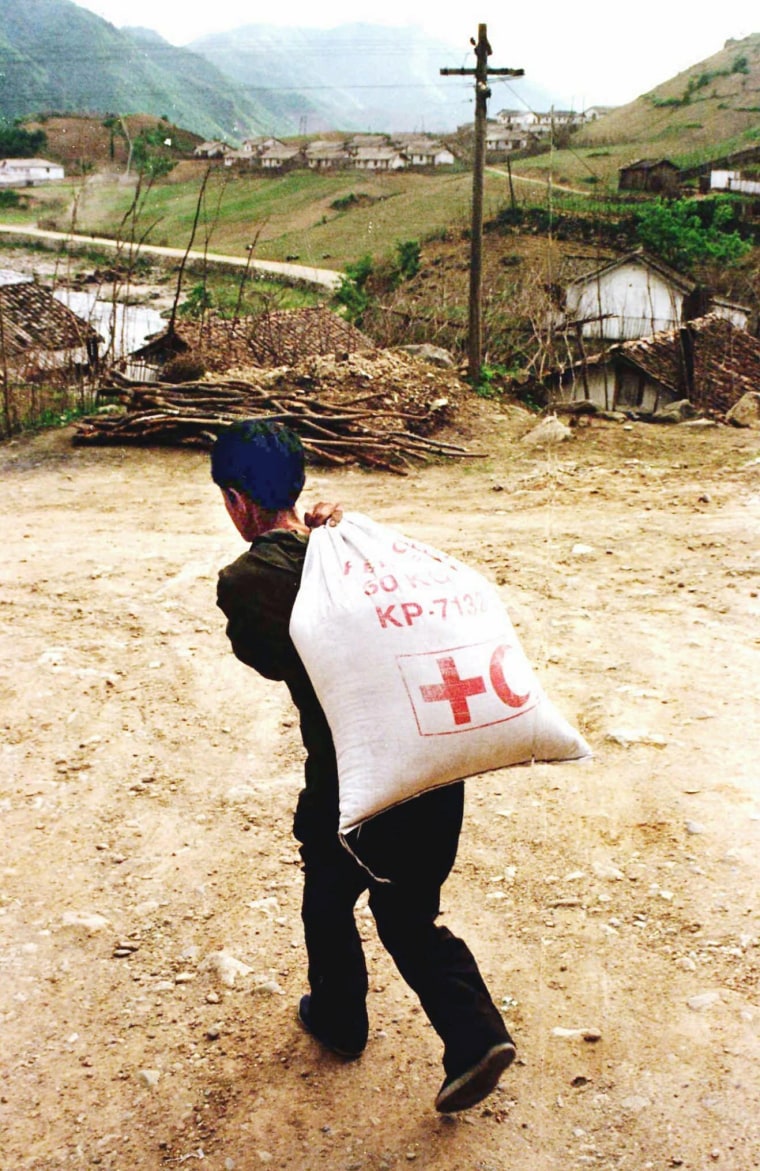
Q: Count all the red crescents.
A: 1